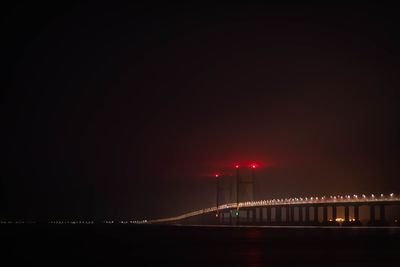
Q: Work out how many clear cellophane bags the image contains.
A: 0